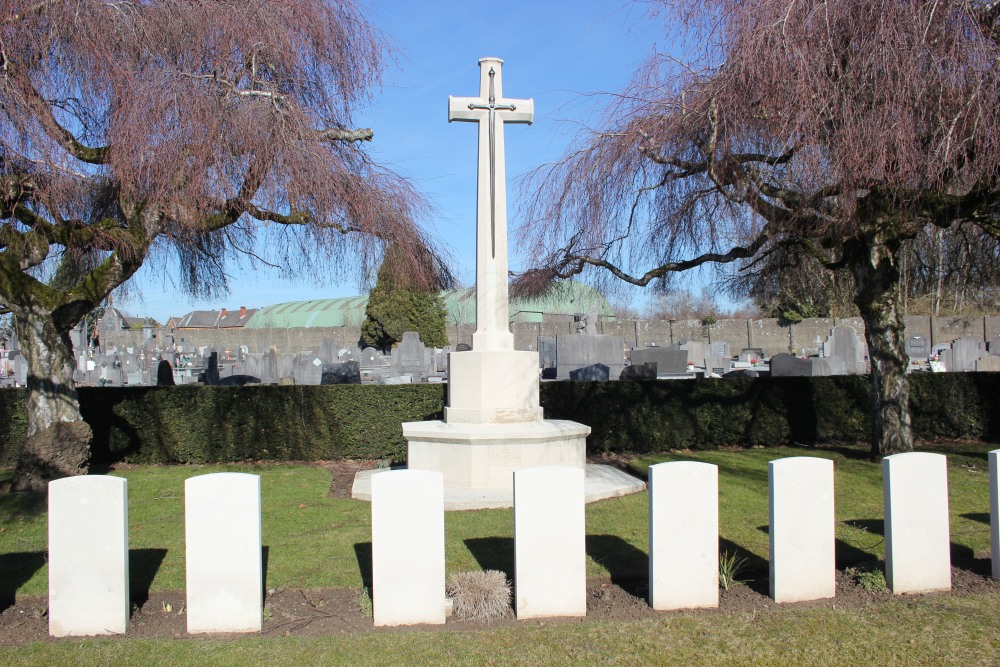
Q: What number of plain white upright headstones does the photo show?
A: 8